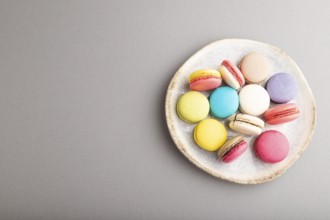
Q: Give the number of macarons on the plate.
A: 12